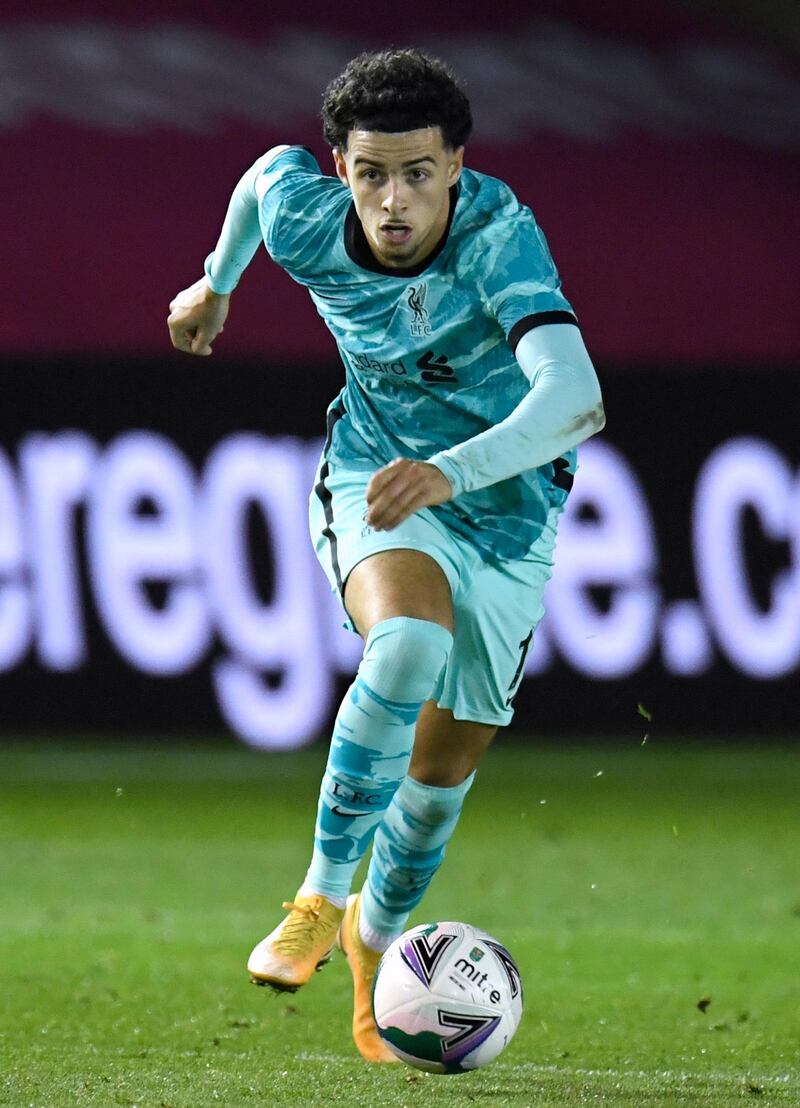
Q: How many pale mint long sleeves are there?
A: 2